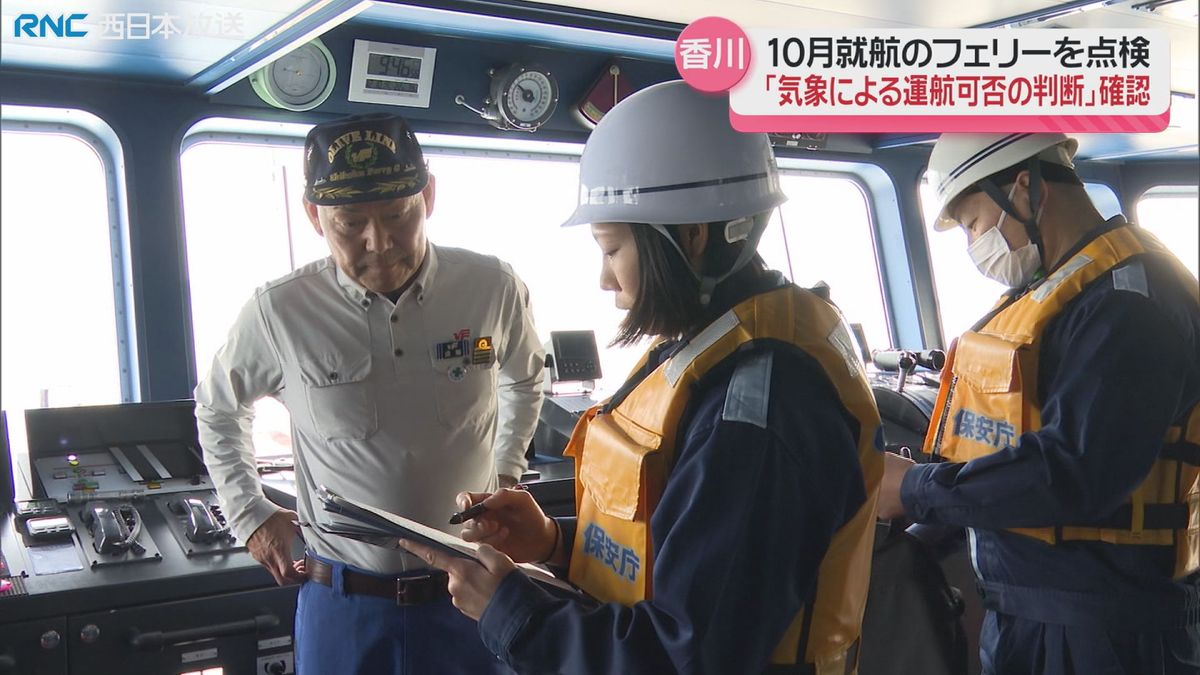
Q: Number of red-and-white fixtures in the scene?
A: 1